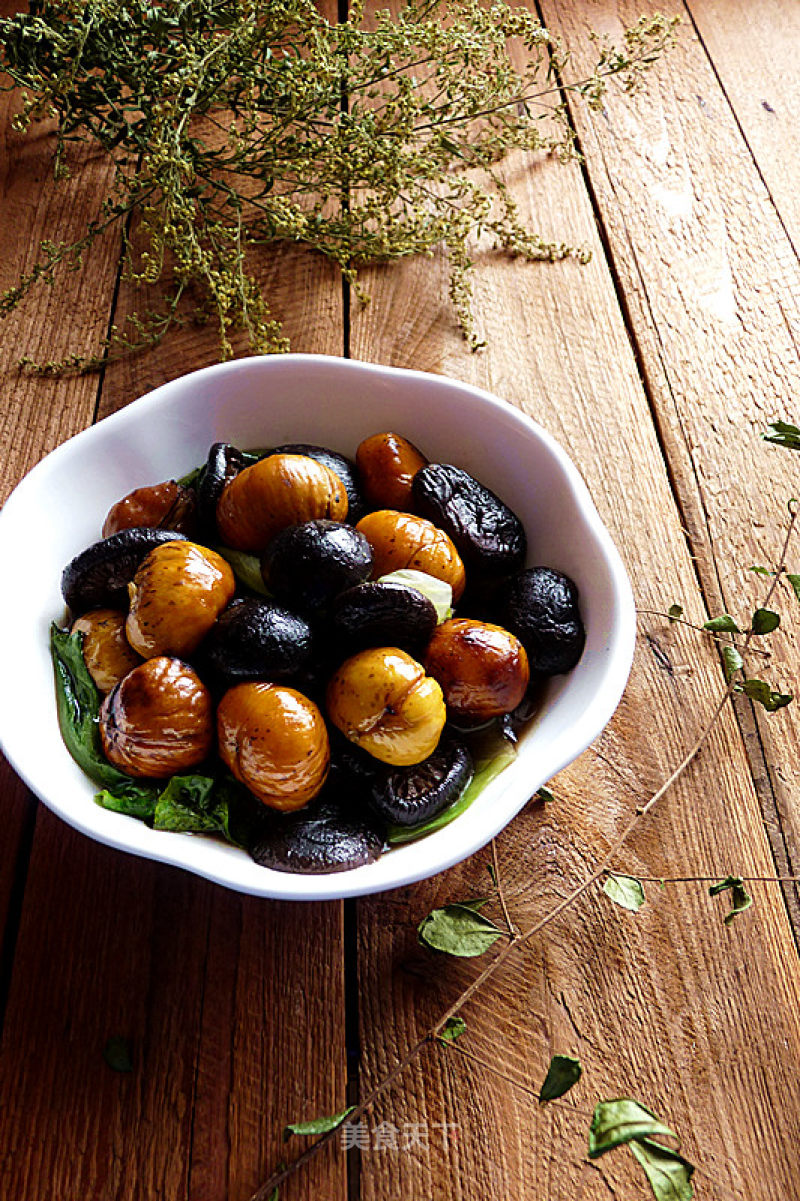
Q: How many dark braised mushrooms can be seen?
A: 10